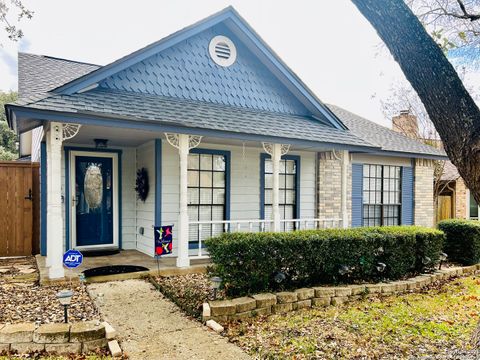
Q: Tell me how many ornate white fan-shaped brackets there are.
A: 6